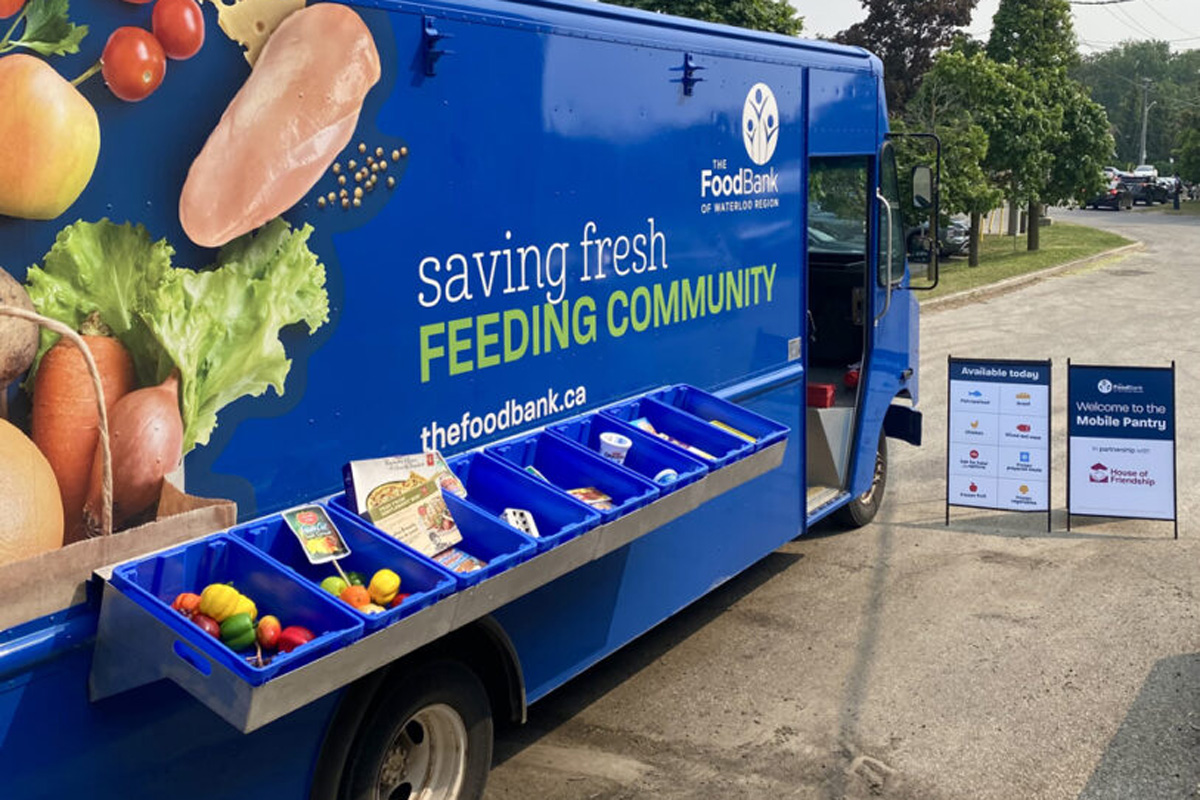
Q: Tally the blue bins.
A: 8